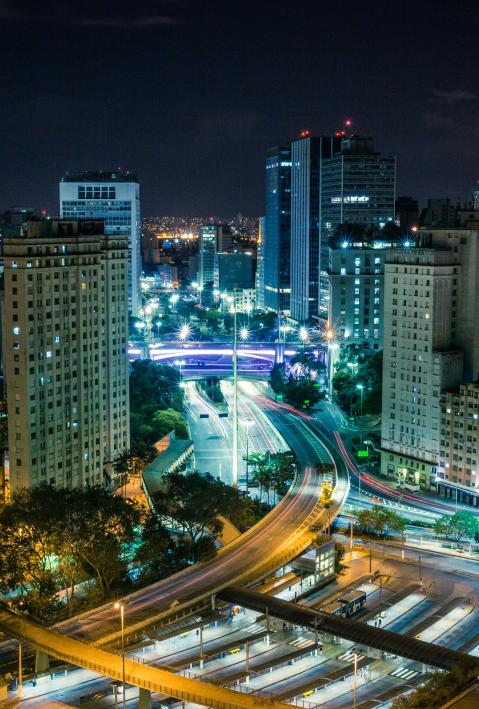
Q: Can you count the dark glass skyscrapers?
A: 3